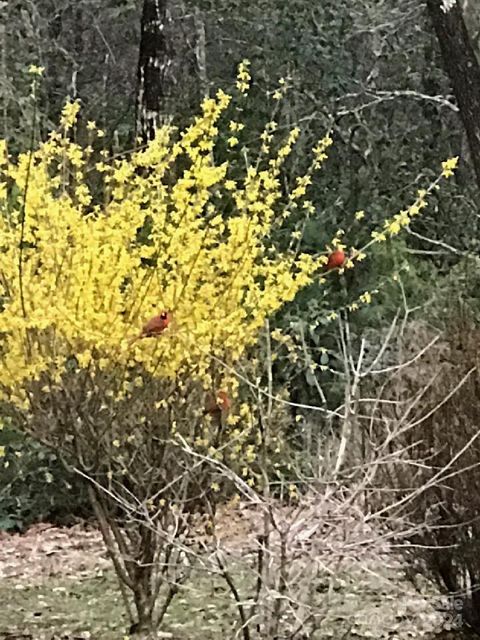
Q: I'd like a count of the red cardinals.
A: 3